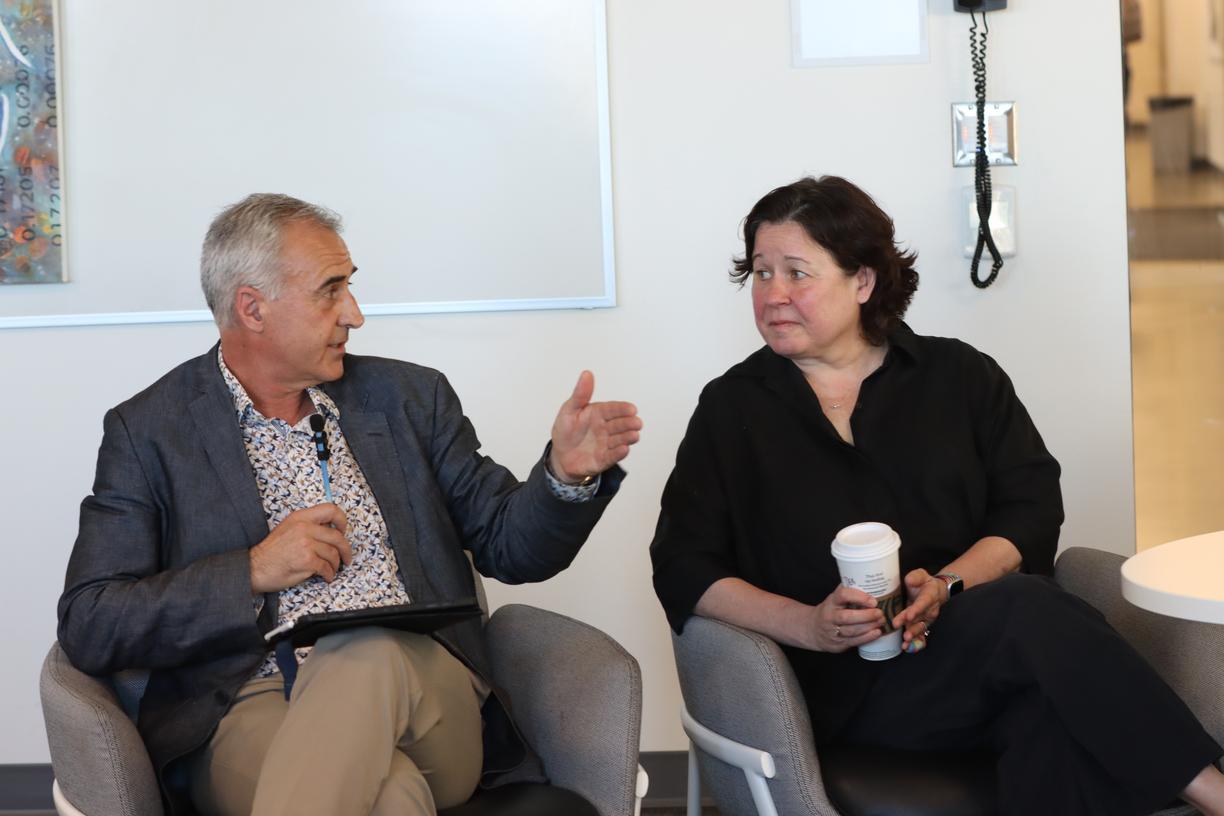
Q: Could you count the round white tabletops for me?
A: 1